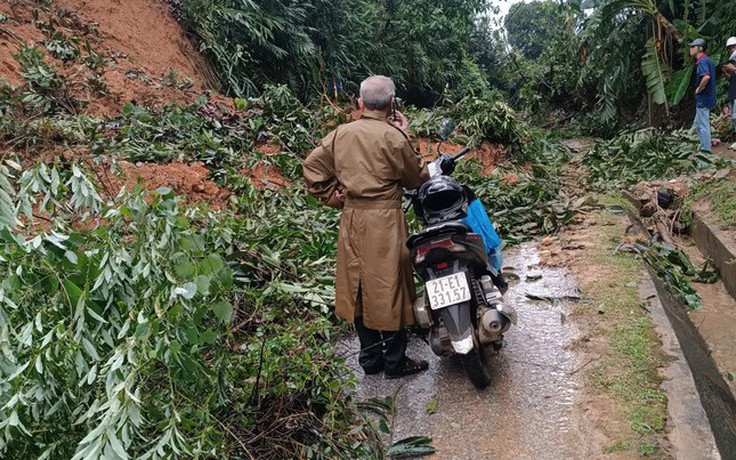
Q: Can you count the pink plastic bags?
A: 0